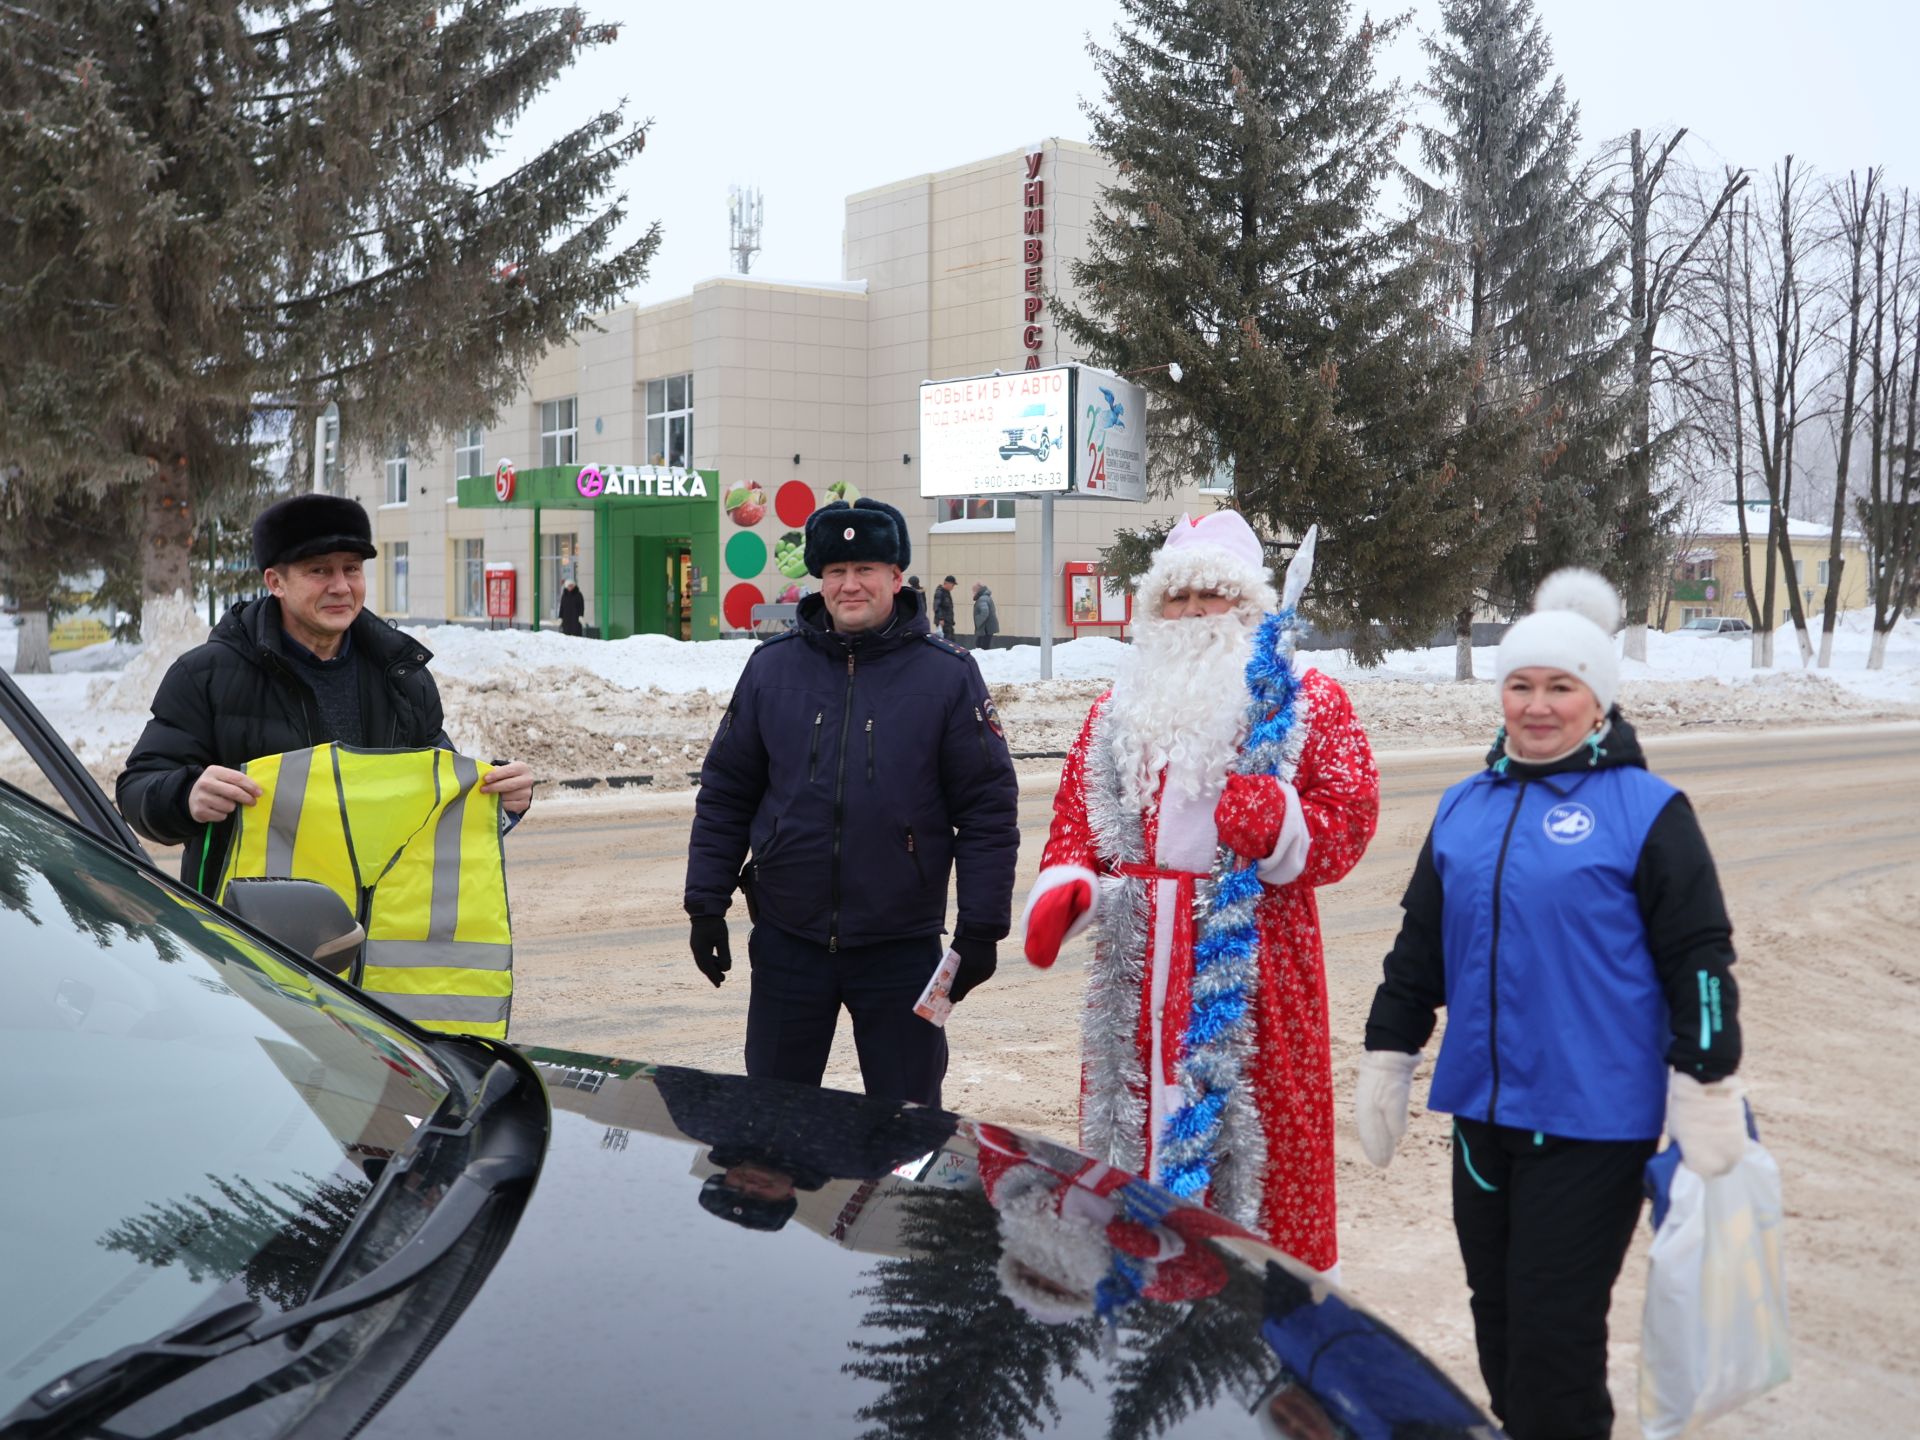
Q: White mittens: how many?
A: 2